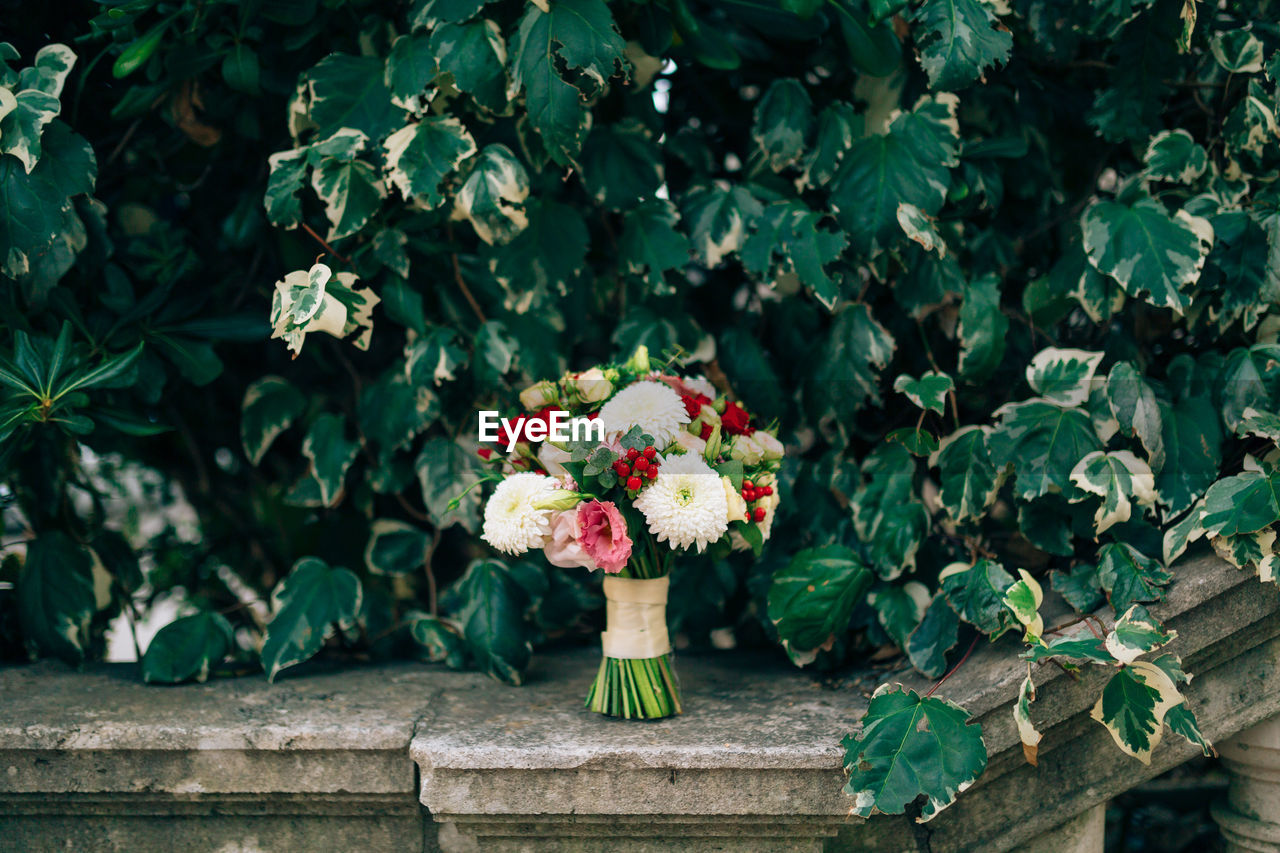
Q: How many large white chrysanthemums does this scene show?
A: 3